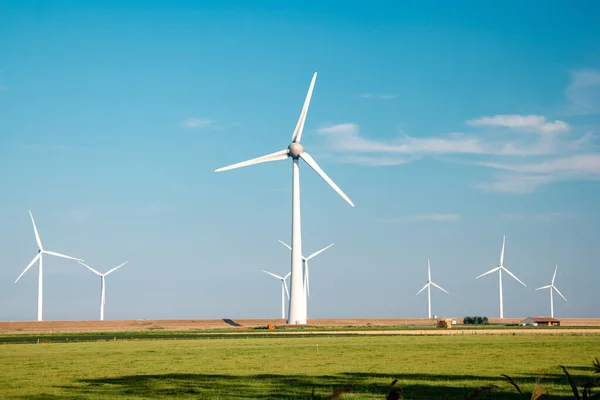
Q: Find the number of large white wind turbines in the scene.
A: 8